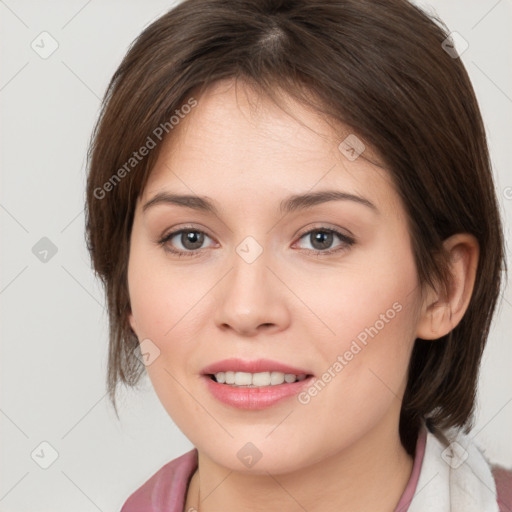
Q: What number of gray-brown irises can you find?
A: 2